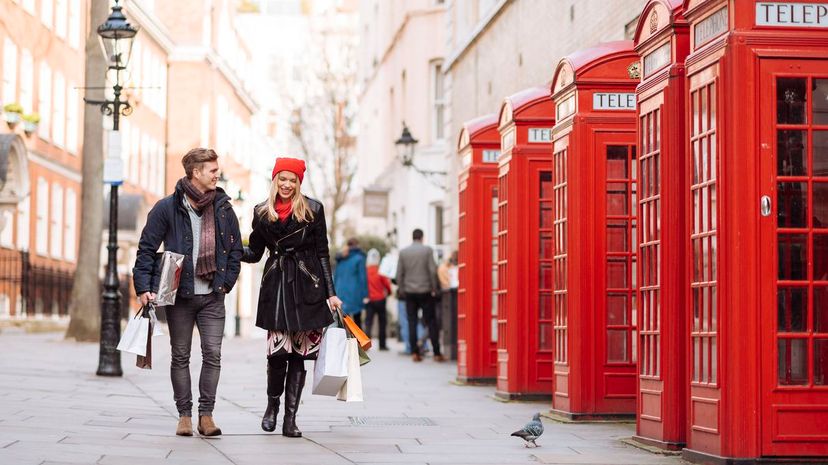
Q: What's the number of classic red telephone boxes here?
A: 5